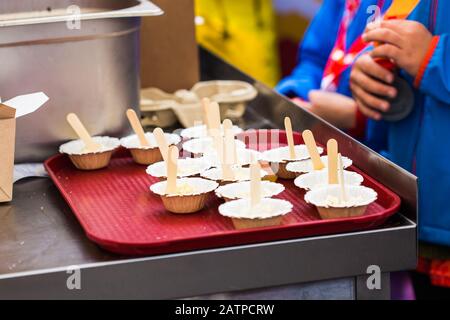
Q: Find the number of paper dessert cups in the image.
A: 14